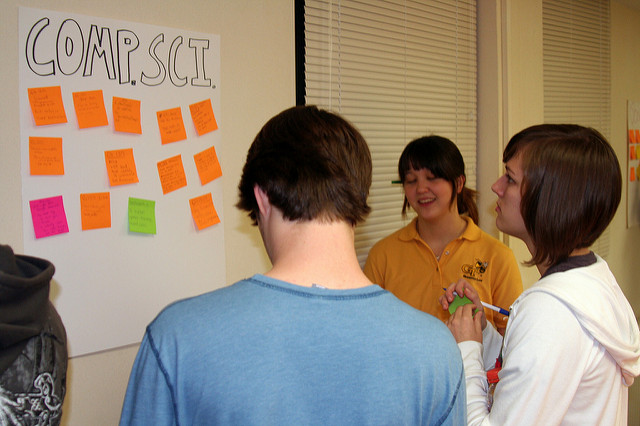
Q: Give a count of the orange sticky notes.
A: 11